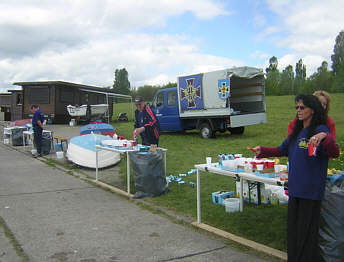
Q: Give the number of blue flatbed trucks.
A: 1